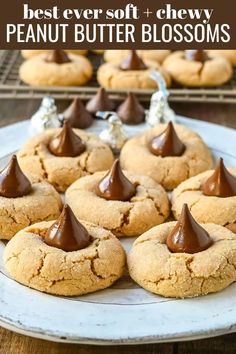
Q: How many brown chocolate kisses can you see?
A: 13